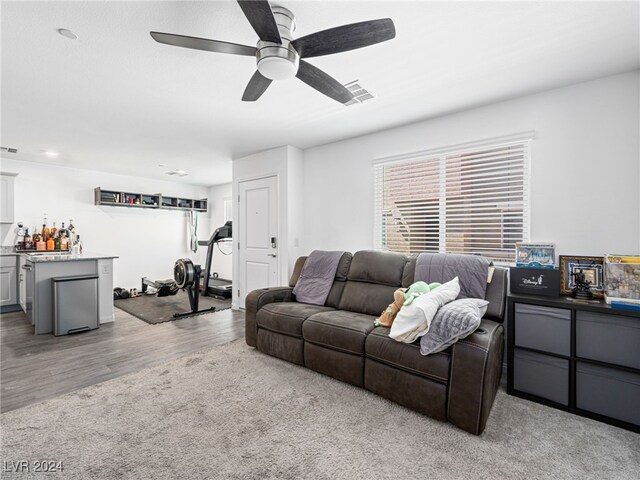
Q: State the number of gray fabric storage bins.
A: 4